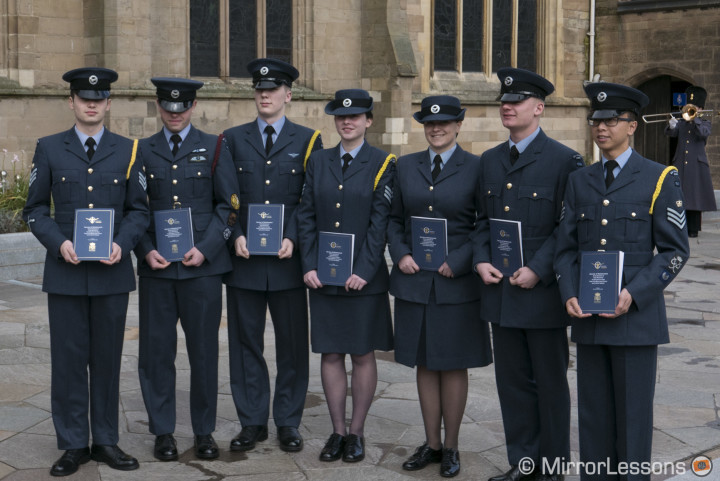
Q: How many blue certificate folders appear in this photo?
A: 7